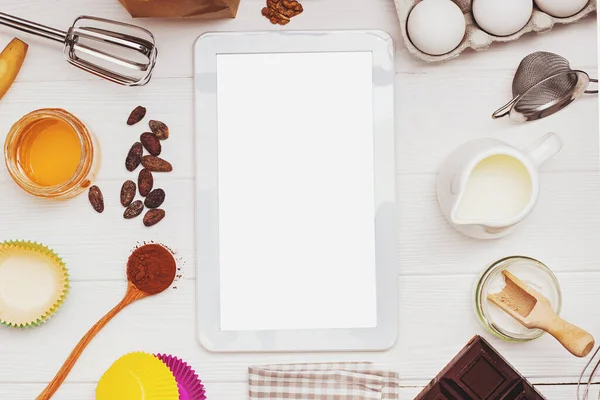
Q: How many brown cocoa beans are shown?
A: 11